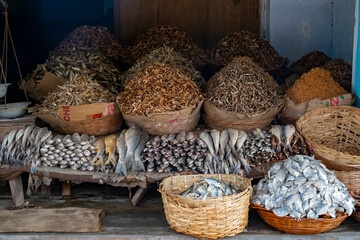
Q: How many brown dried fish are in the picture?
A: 2